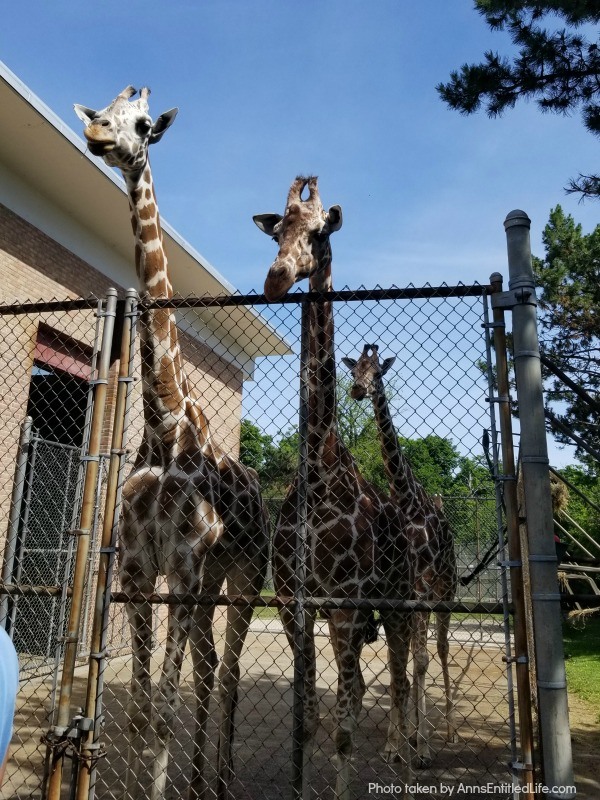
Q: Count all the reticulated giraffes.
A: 3